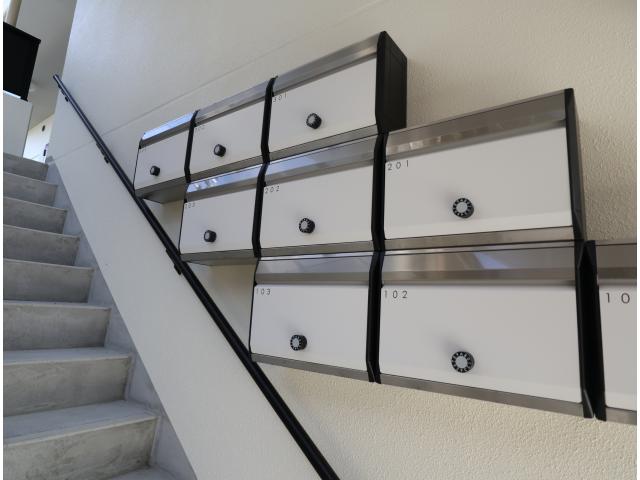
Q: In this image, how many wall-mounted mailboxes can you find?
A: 9